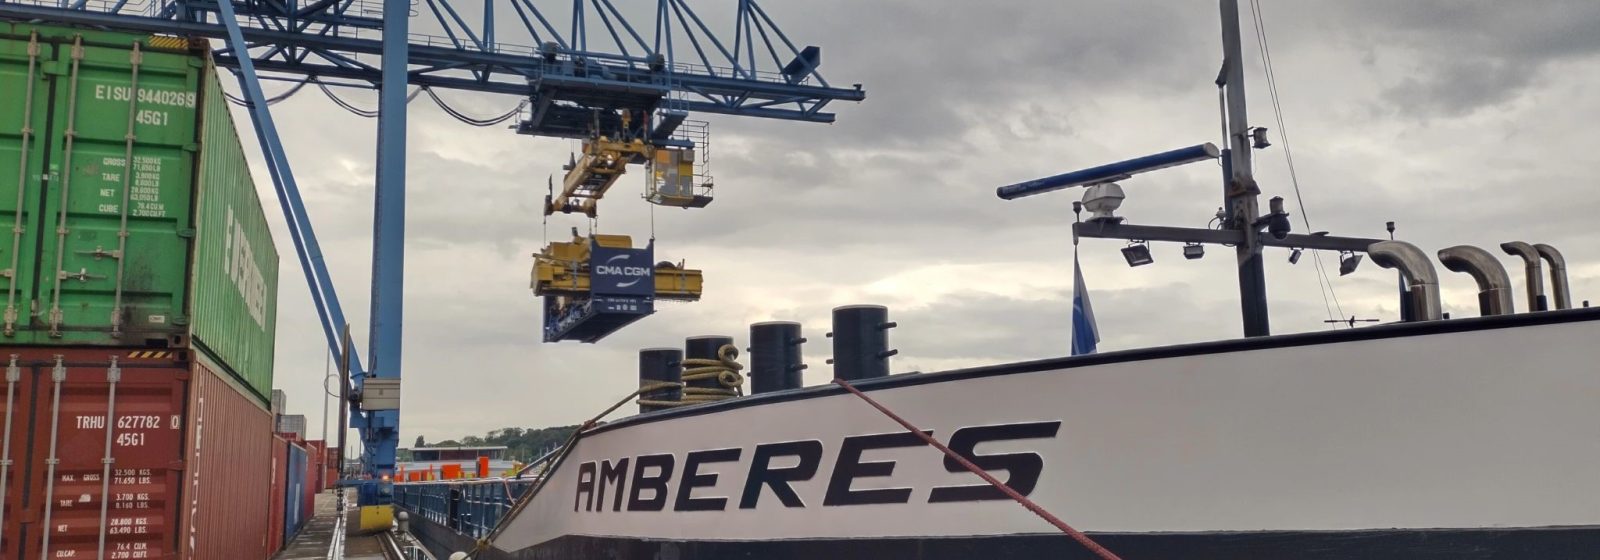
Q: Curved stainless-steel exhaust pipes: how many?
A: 4